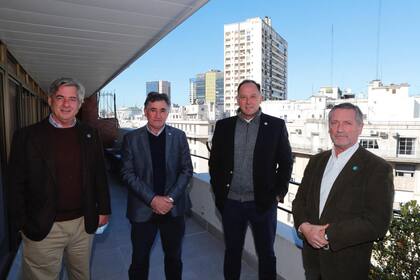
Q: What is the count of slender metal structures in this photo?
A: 2